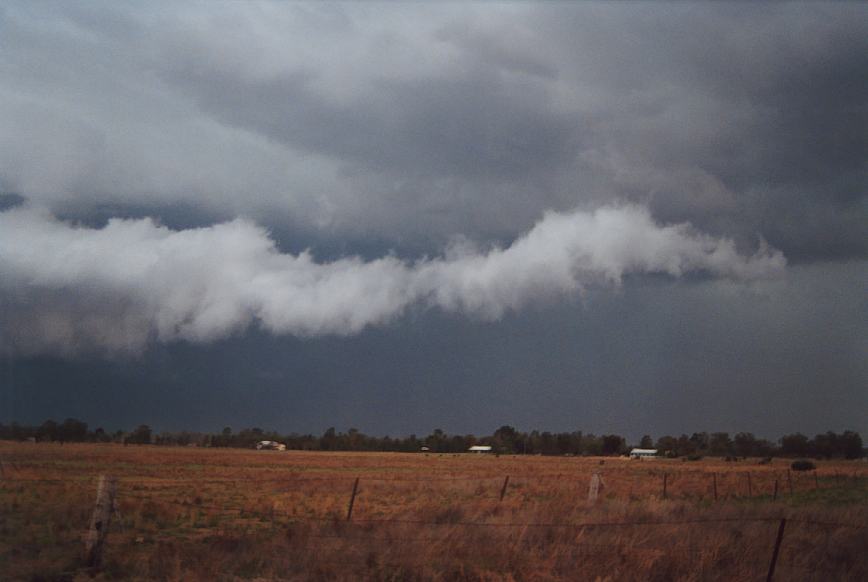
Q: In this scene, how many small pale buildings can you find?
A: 3